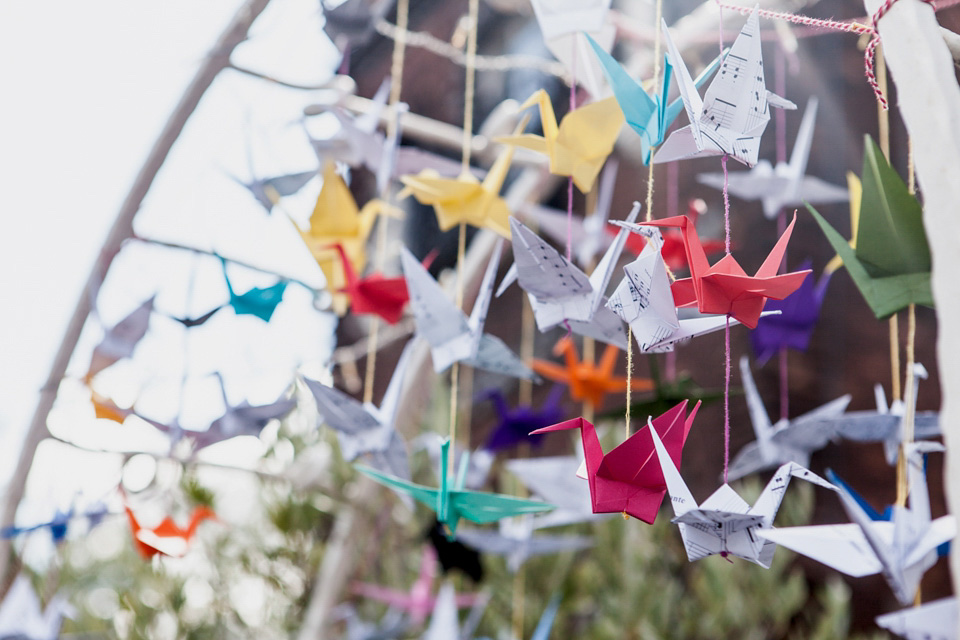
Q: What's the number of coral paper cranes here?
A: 1